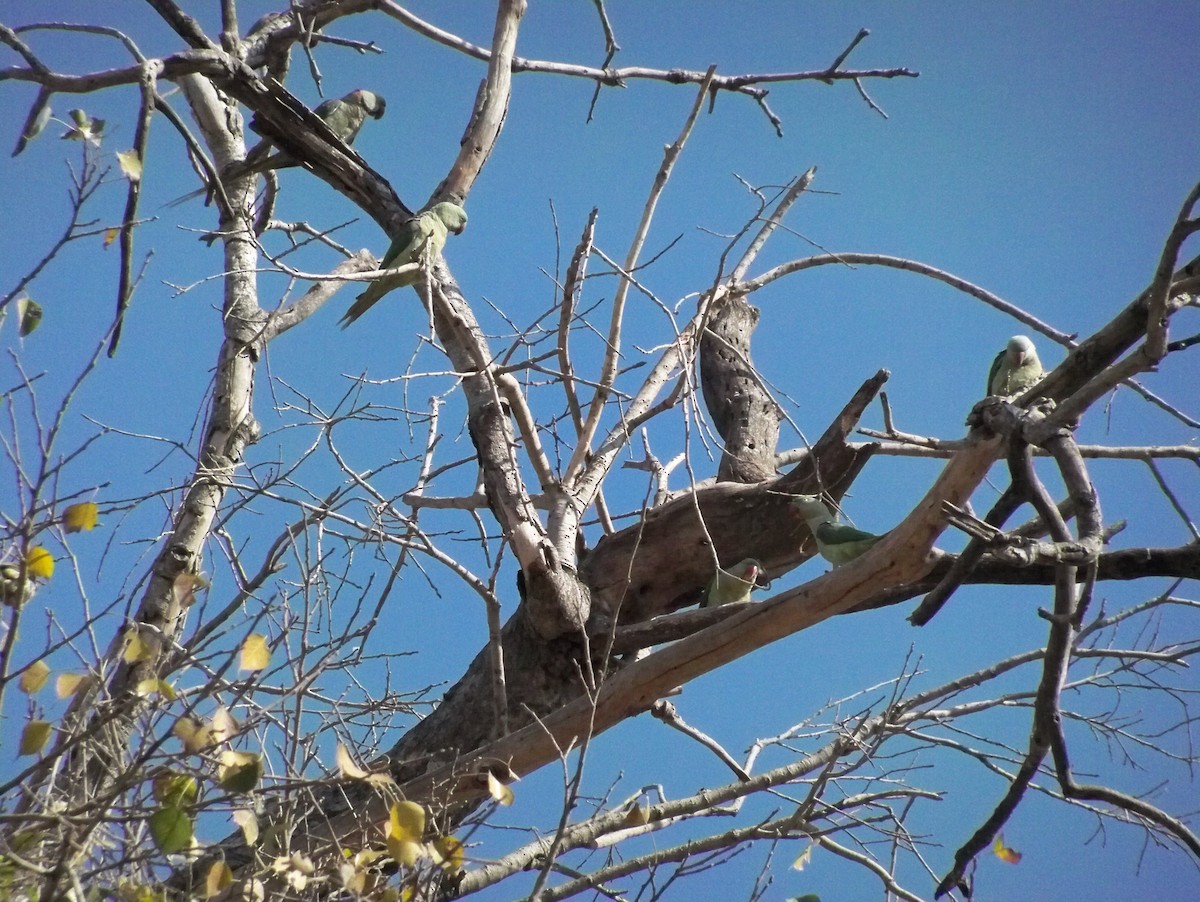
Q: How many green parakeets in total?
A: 5